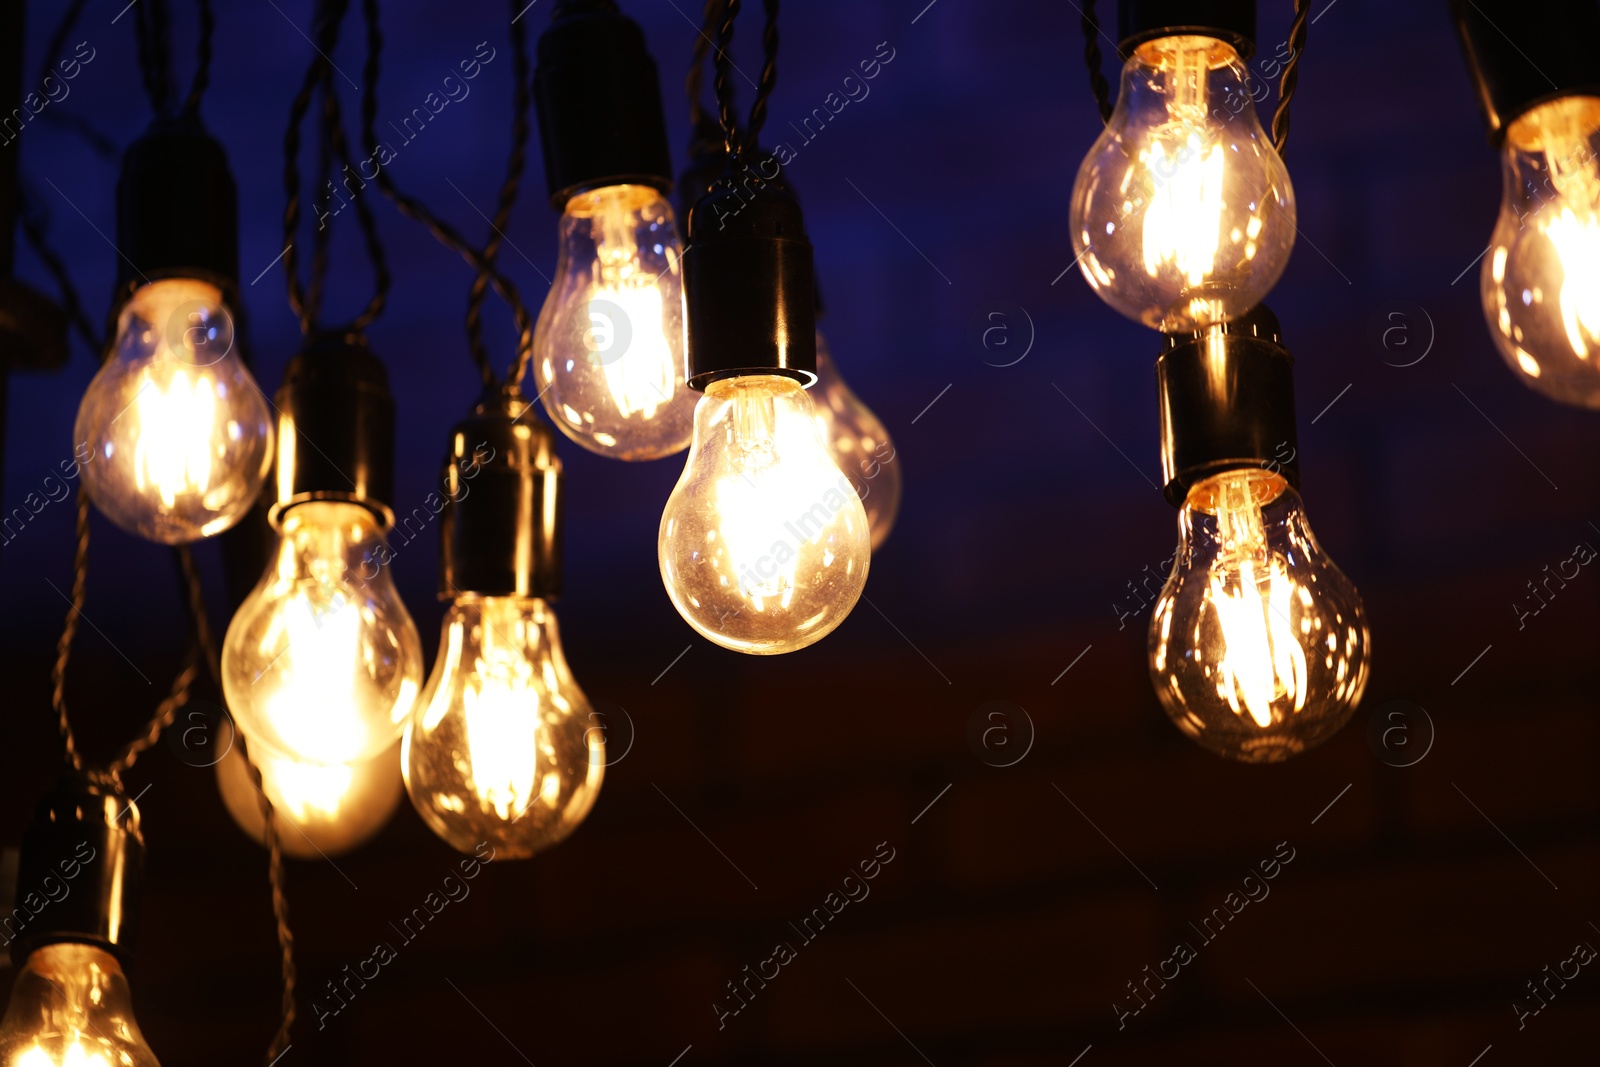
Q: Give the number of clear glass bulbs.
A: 11